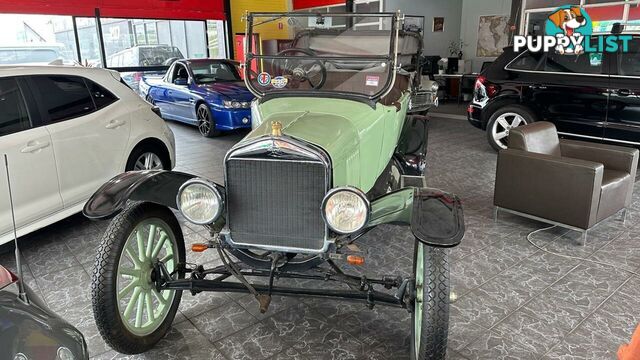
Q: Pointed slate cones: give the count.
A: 0